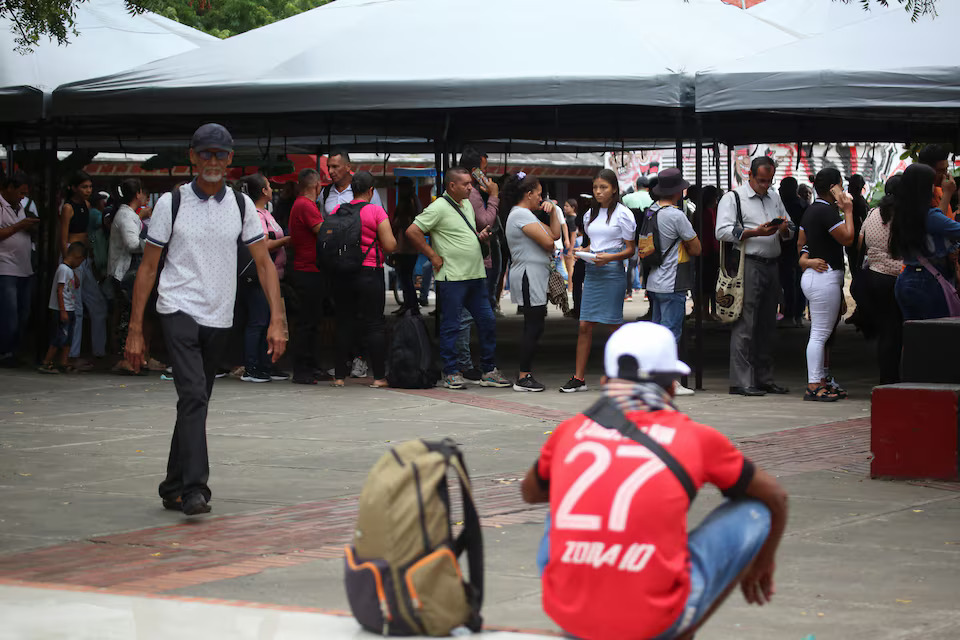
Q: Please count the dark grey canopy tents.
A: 3